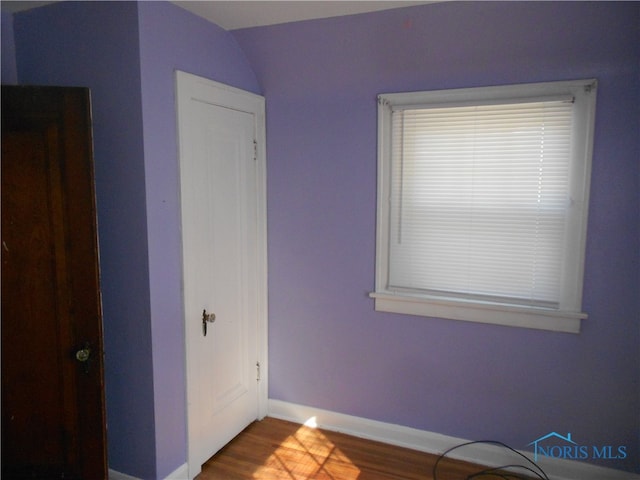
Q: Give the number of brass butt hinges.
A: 2